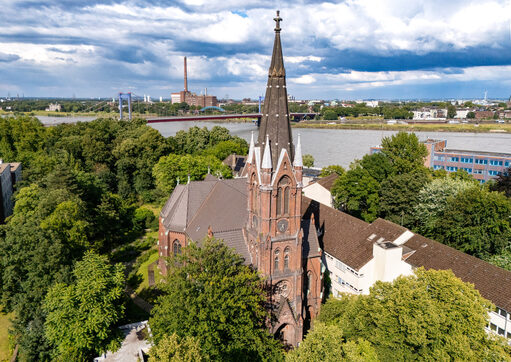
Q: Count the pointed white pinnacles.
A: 3